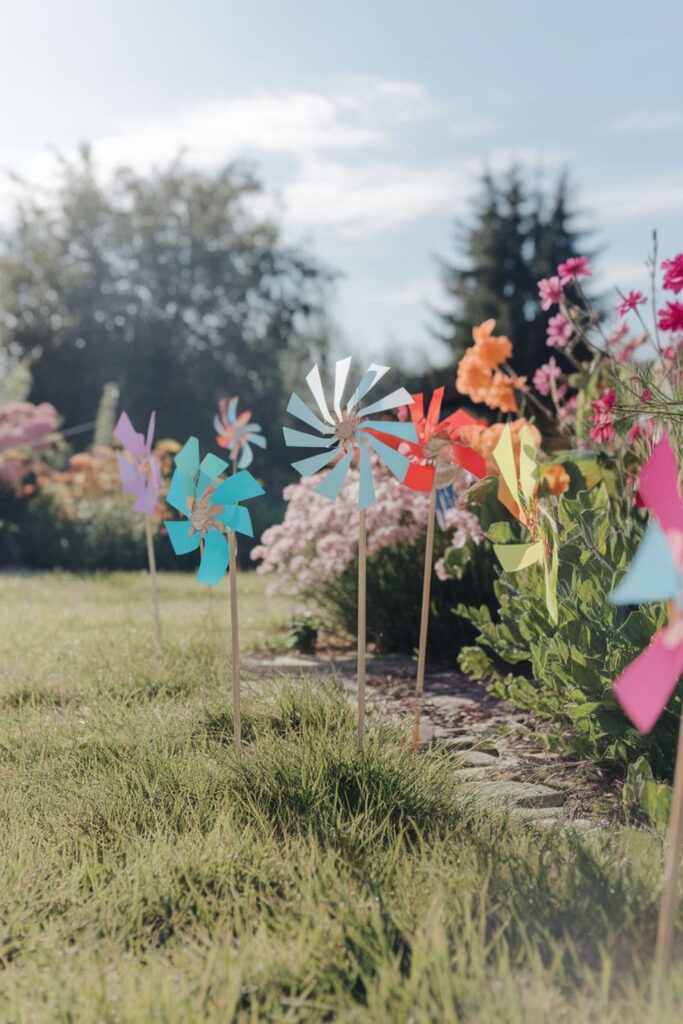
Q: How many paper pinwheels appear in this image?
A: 7